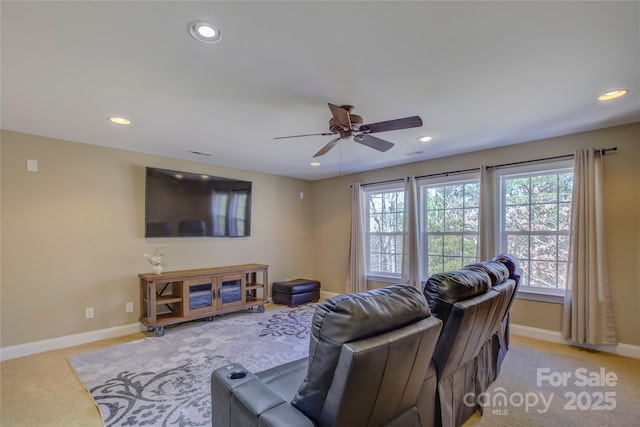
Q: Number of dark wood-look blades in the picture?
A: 5